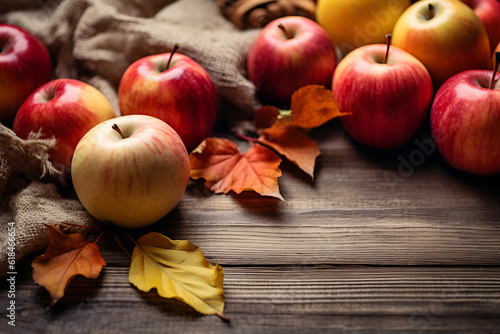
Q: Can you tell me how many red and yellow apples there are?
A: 10